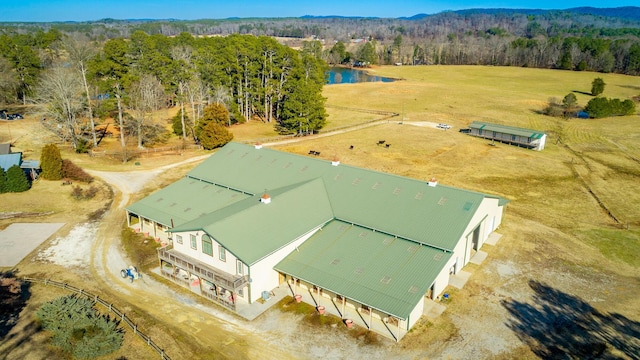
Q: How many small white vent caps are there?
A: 4